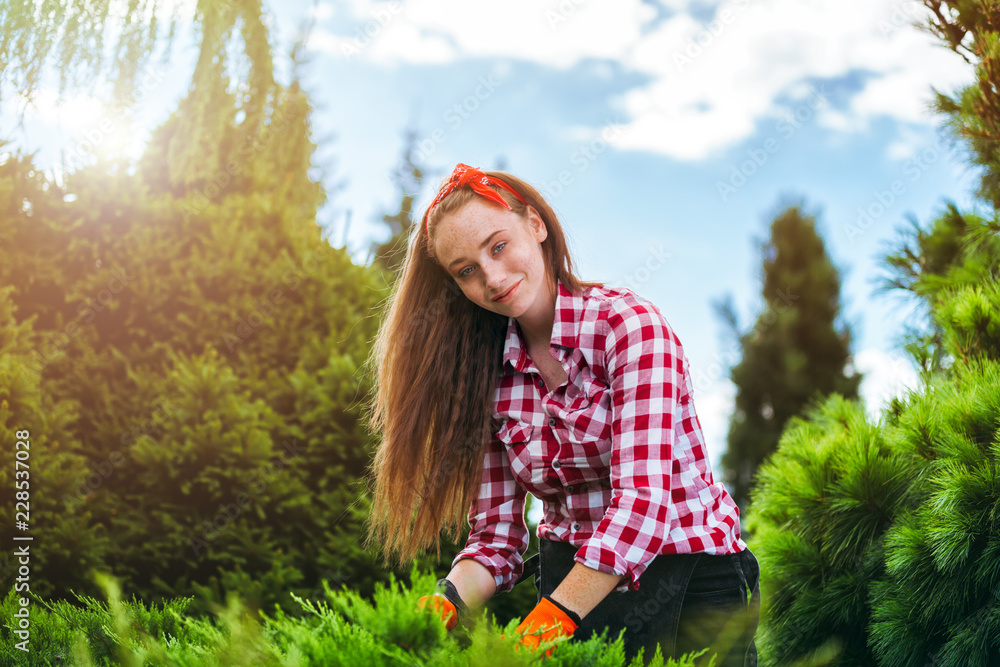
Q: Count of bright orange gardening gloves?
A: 2